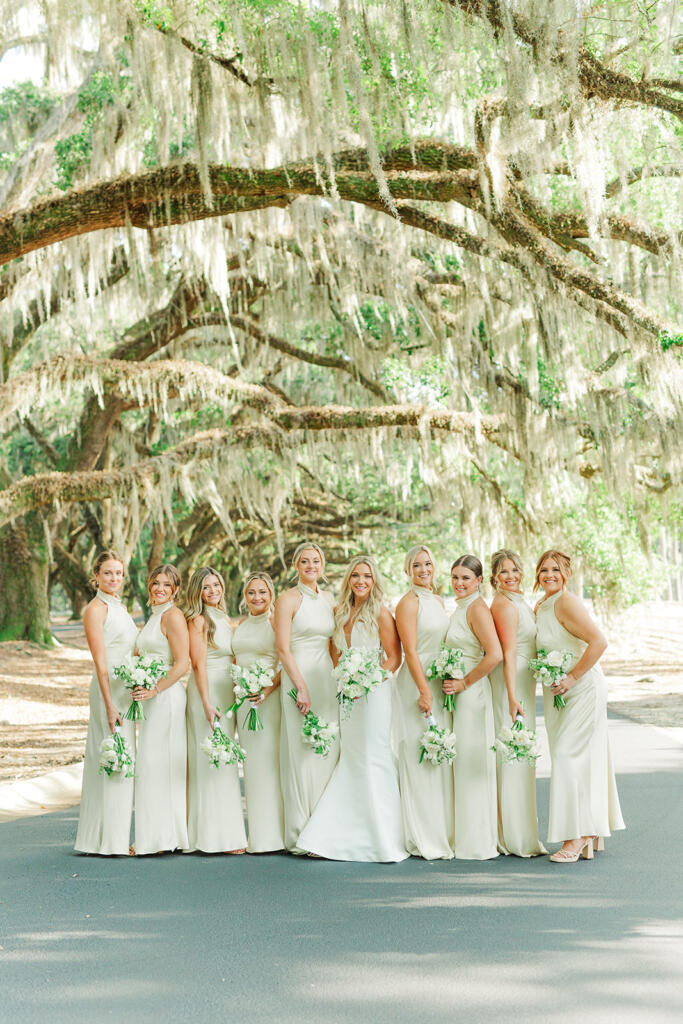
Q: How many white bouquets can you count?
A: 10